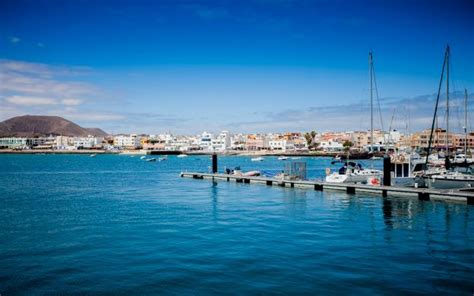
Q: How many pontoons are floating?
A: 1